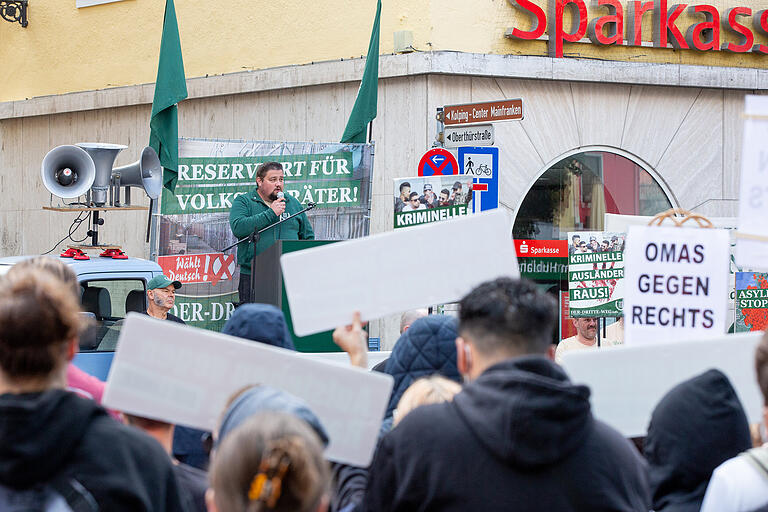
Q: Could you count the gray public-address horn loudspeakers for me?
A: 3